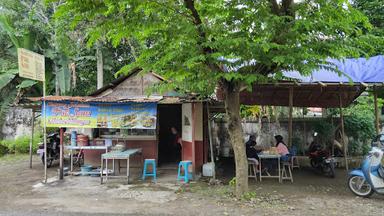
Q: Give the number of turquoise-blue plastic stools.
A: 2